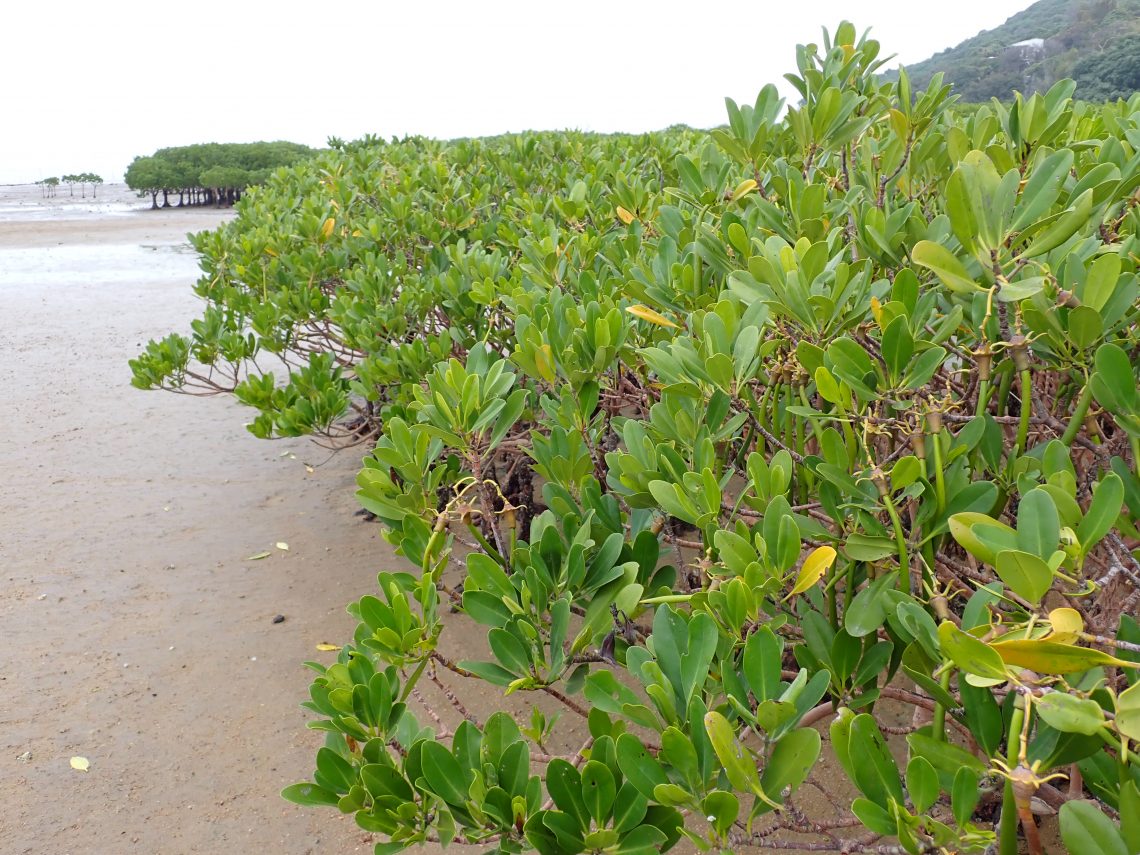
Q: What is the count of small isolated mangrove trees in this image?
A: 7